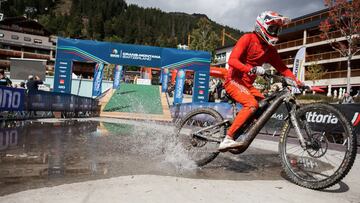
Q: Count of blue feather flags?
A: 4